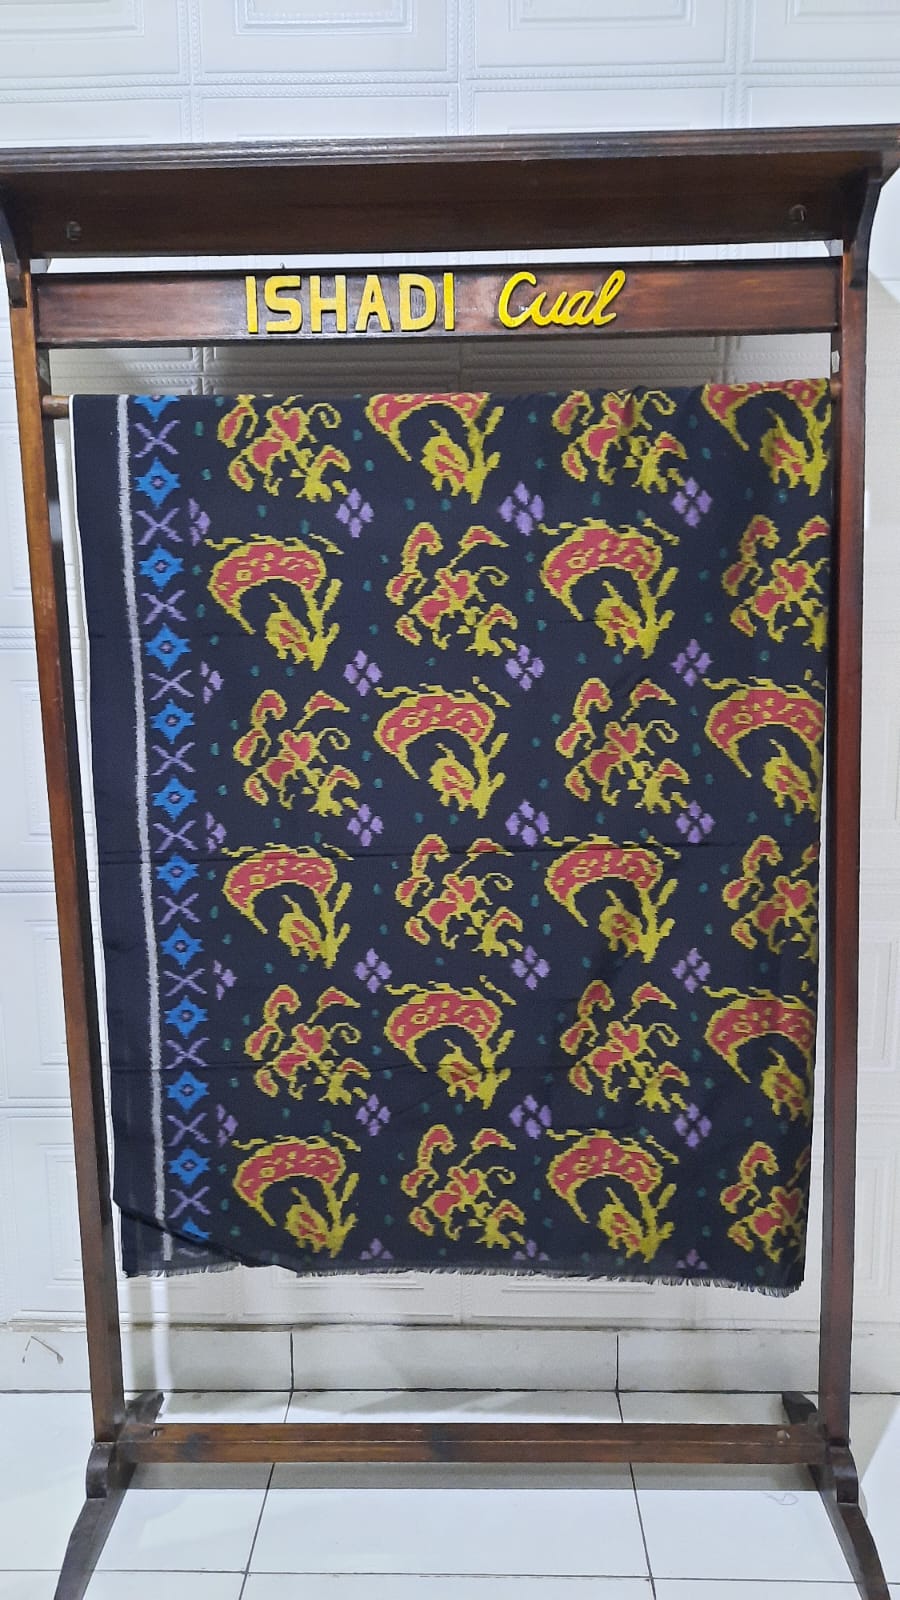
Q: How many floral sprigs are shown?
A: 12